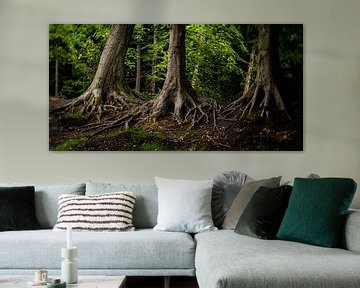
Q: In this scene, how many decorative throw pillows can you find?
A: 7